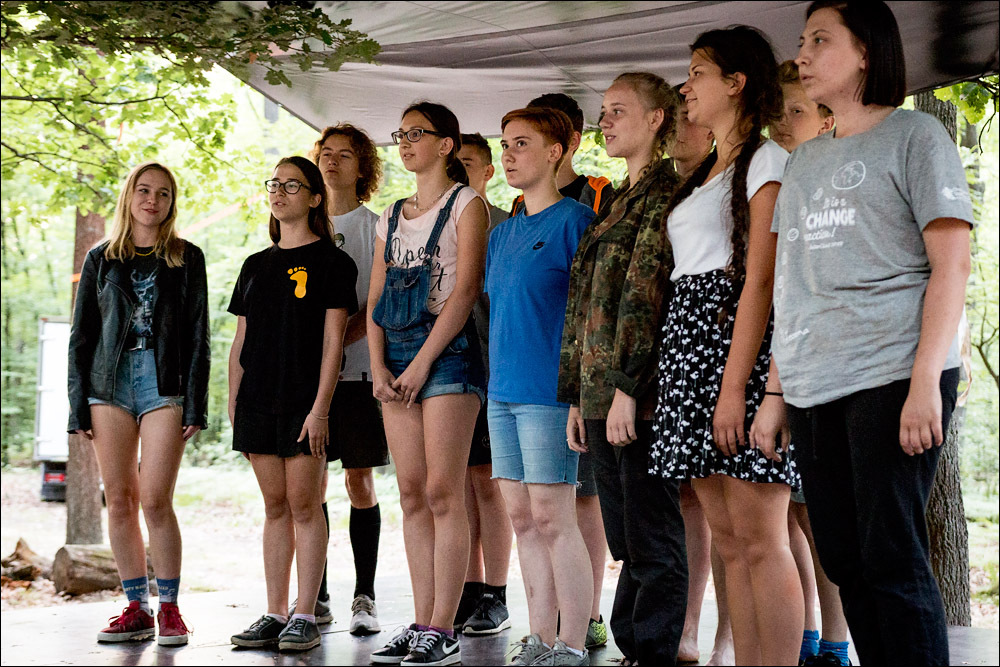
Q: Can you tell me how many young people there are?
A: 12